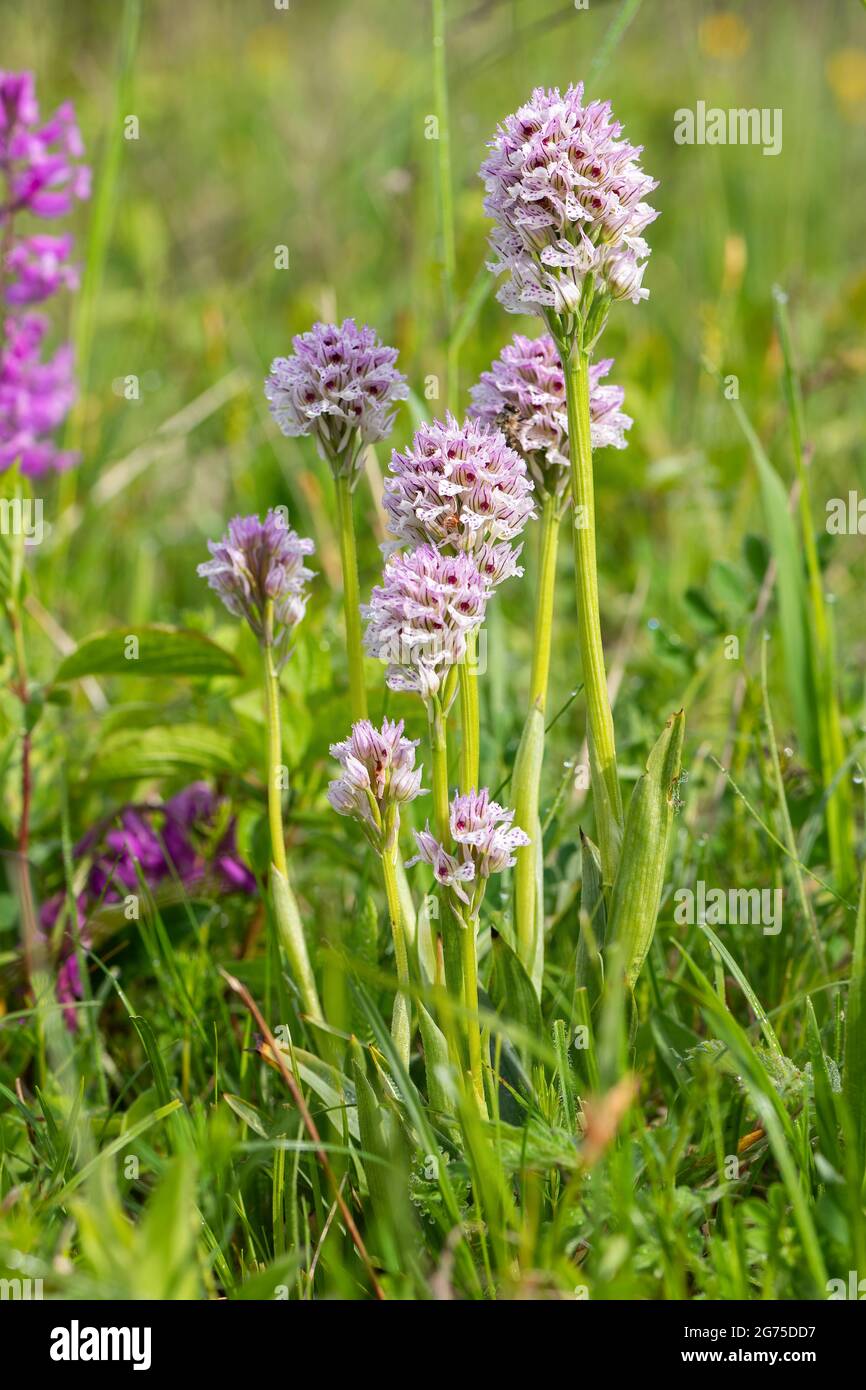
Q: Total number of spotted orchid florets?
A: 8